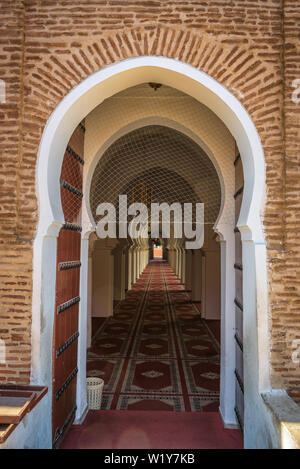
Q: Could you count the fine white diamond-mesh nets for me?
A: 1